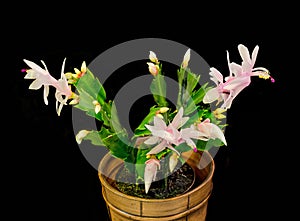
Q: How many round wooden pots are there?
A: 1